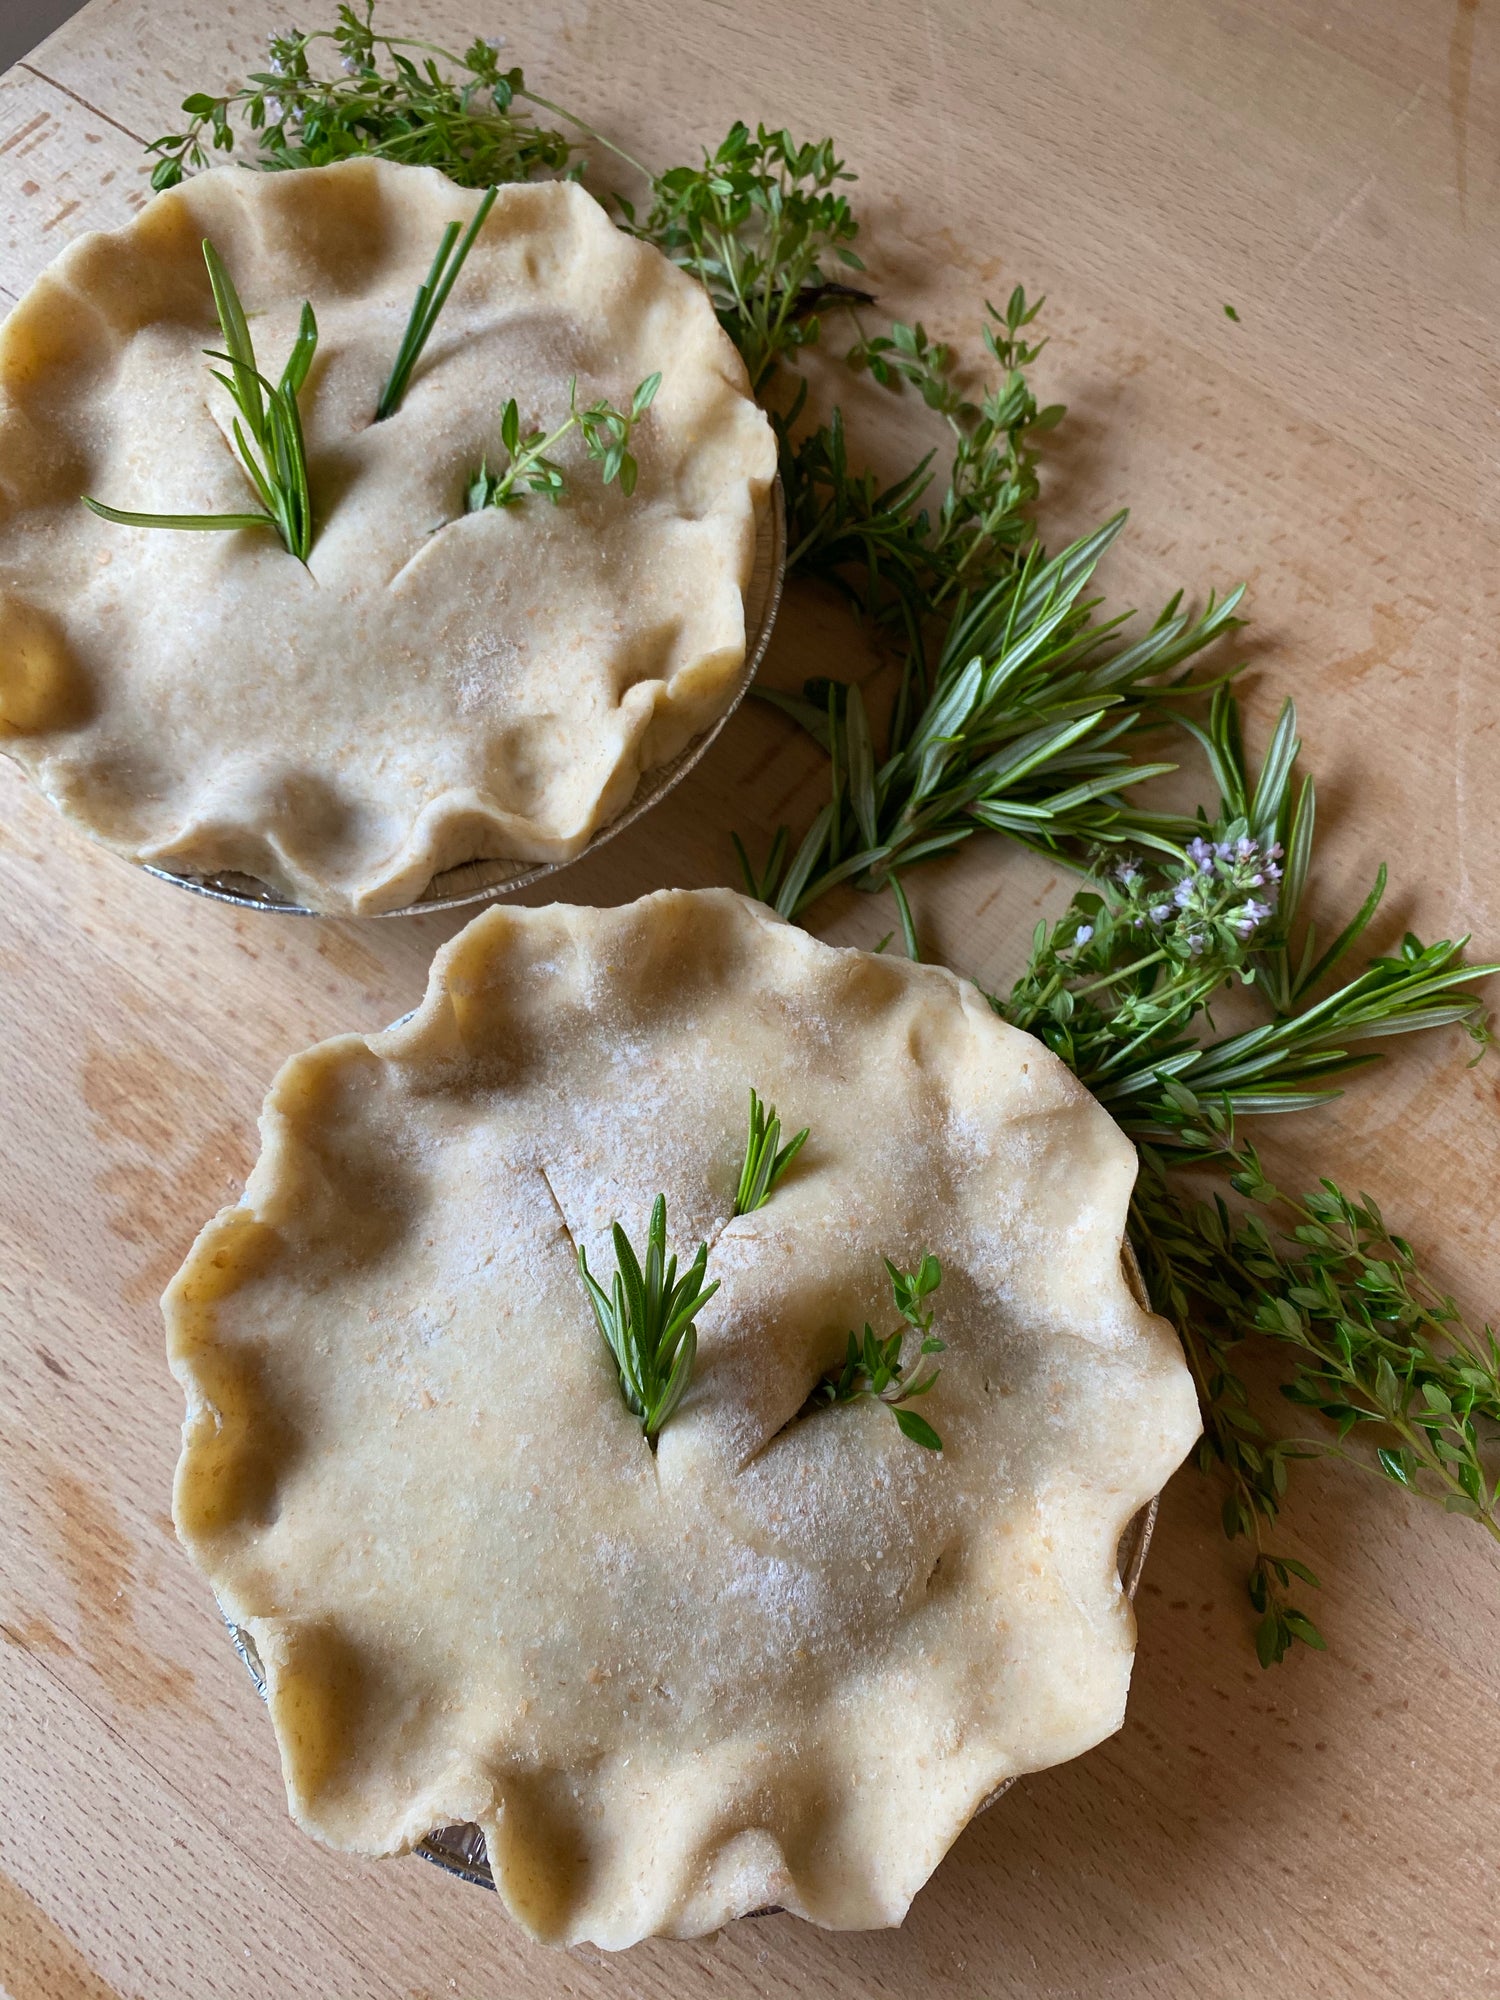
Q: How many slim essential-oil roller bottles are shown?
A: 0